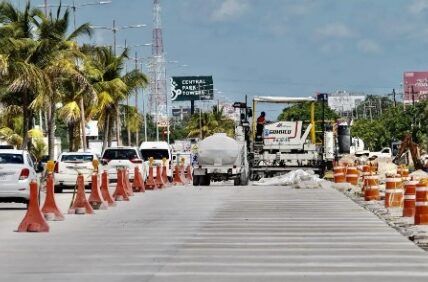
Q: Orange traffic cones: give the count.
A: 14